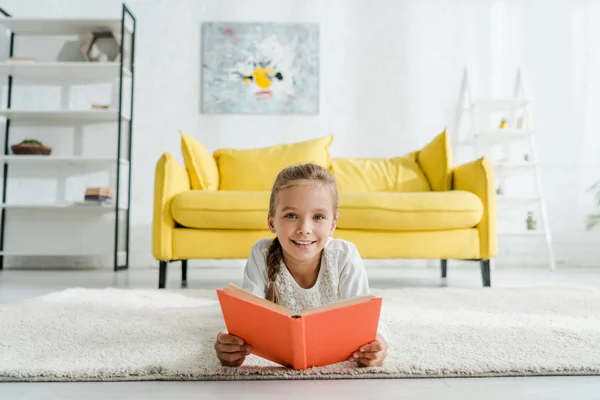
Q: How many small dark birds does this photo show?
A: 0